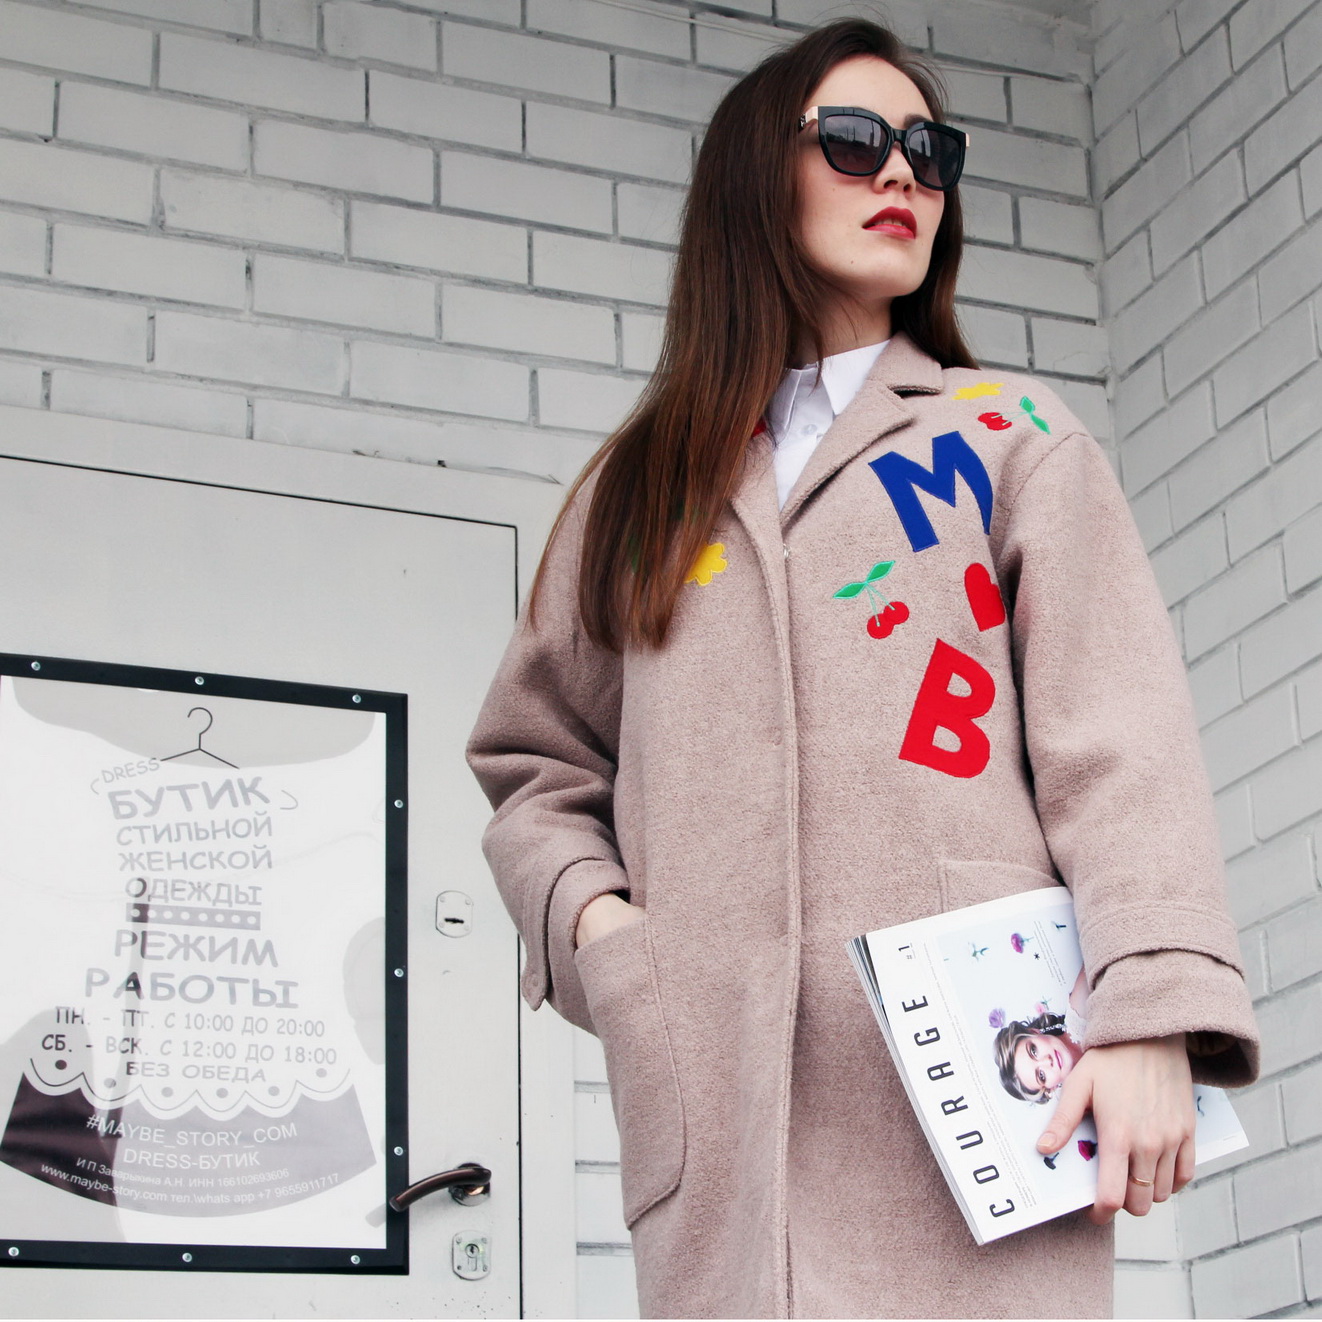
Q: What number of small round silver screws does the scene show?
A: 9